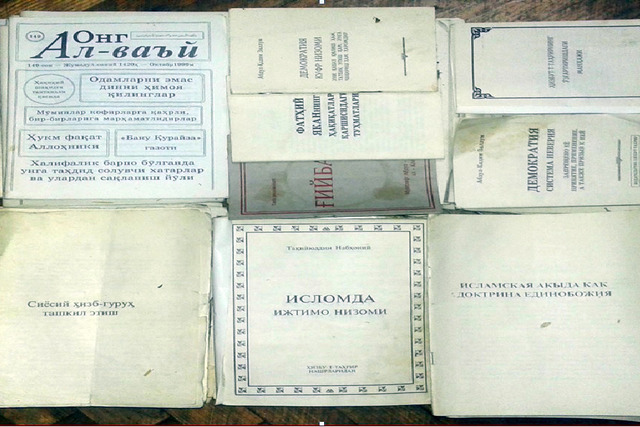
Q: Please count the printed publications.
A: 9